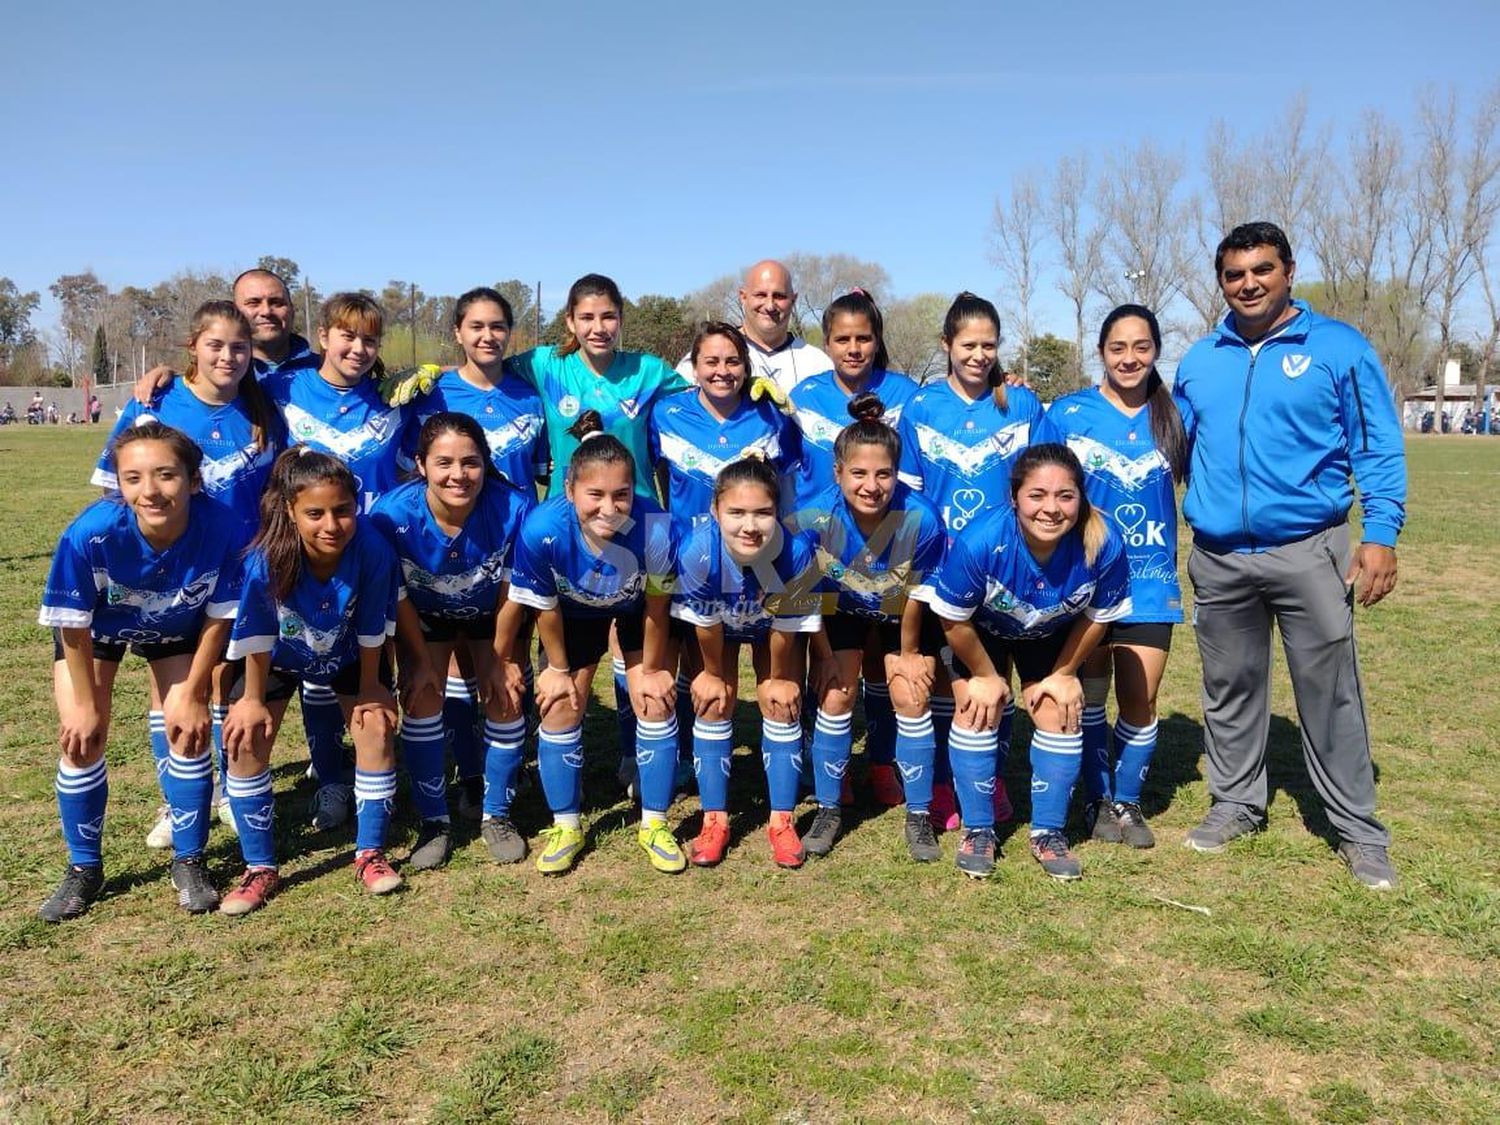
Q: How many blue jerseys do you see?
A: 14